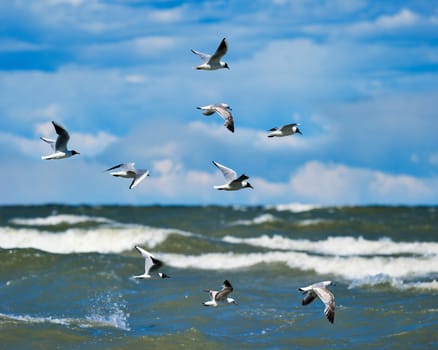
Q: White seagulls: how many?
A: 9